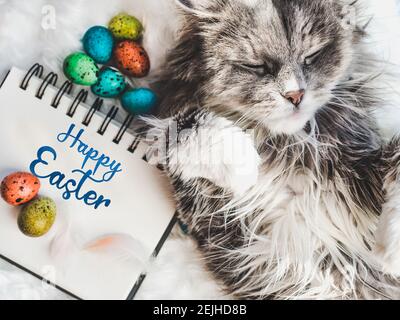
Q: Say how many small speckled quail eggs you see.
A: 8